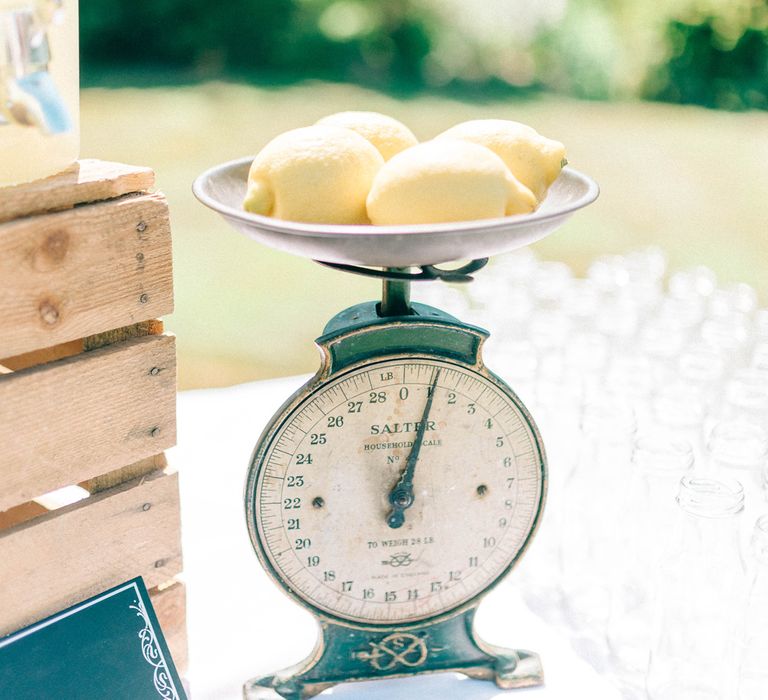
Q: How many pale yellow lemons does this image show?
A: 4